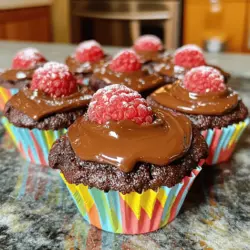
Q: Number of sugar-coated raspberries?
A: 8